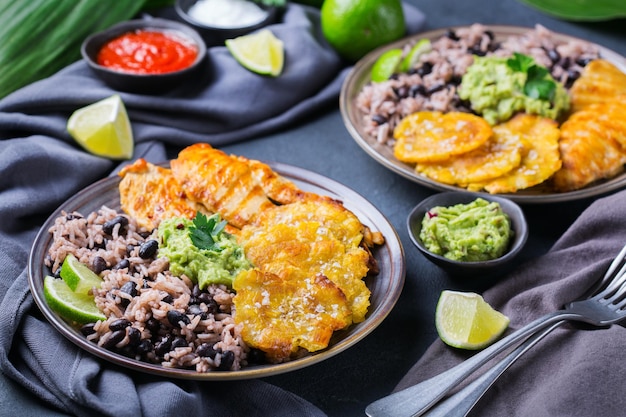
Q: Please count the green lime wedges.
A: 7